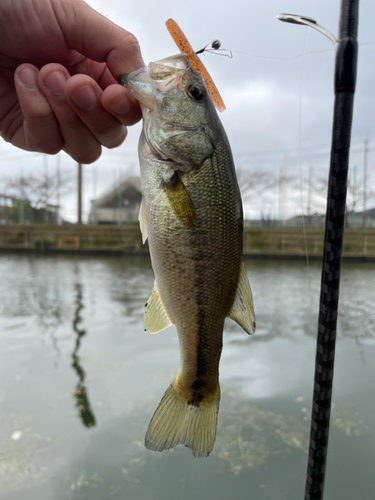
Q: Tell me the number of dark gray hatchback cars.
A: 0